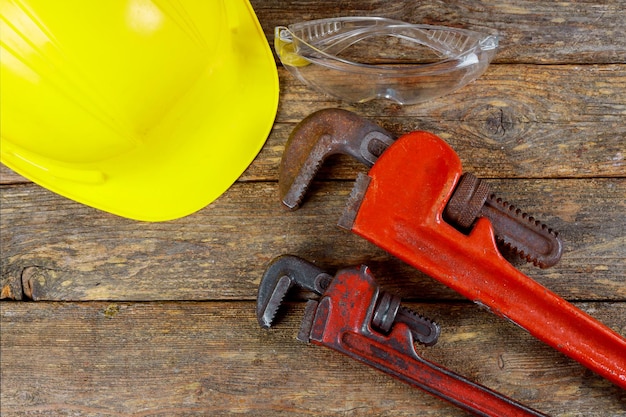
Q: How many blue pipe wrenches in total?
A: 0